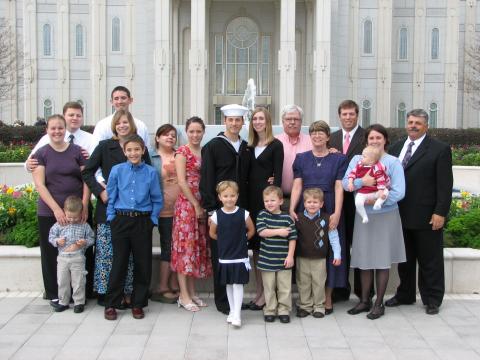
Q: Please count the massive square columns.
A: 4